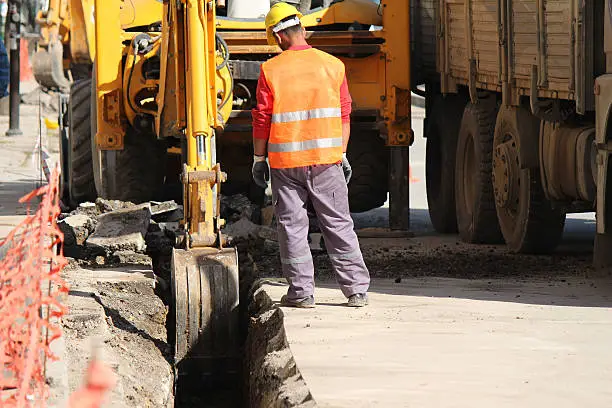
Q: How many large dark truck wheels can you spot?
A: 3